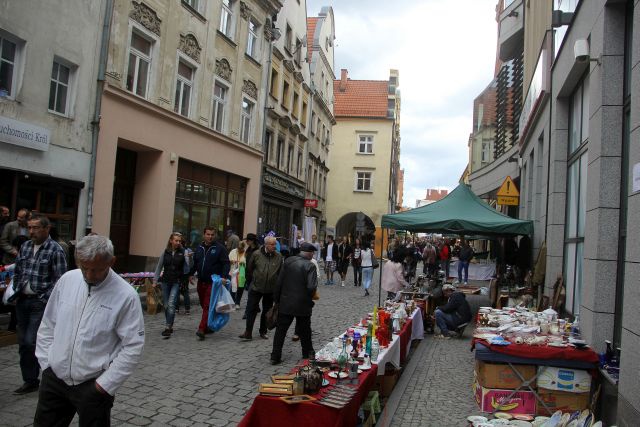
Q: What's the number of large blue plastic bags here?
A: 1